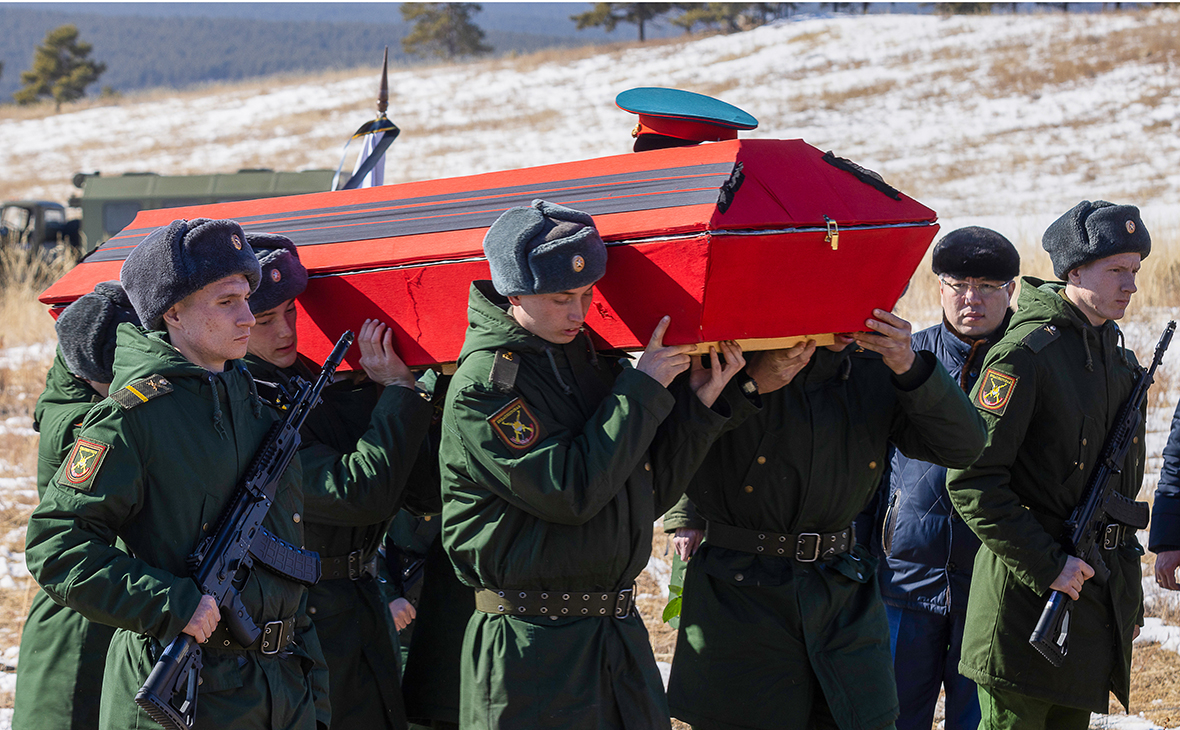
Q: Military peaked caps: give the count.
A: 1